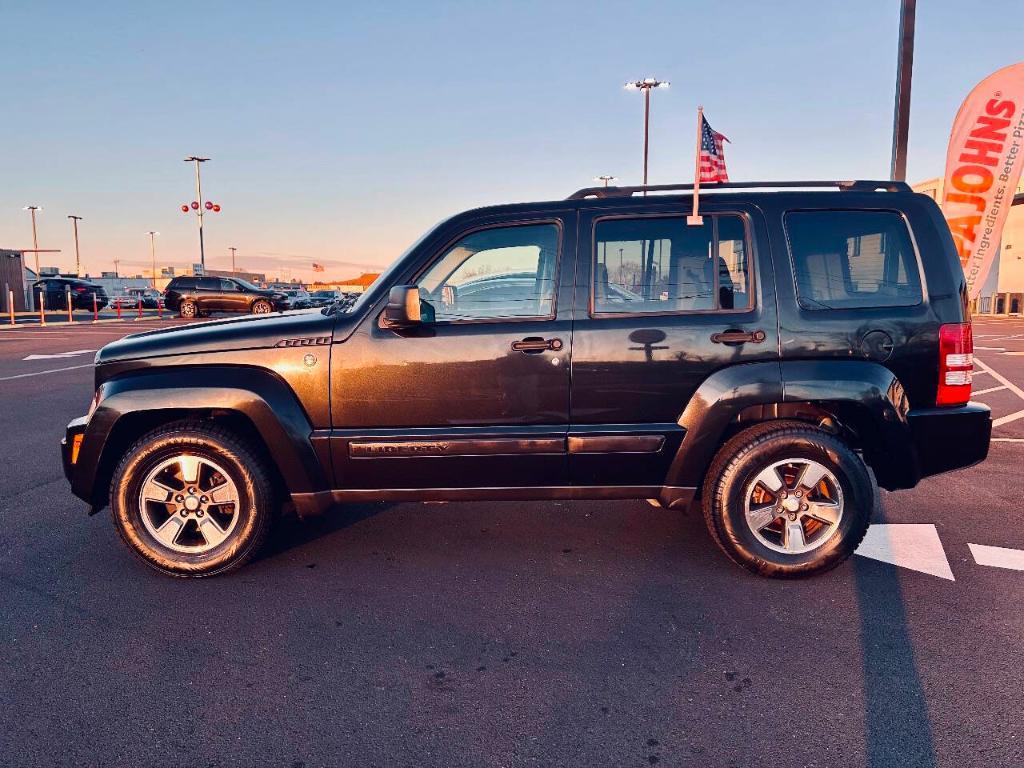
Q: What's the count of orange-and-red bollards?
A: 7